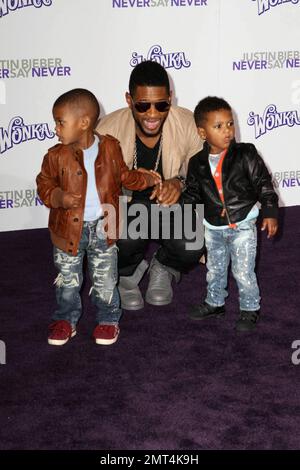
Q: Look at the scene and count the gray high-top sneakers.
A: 2